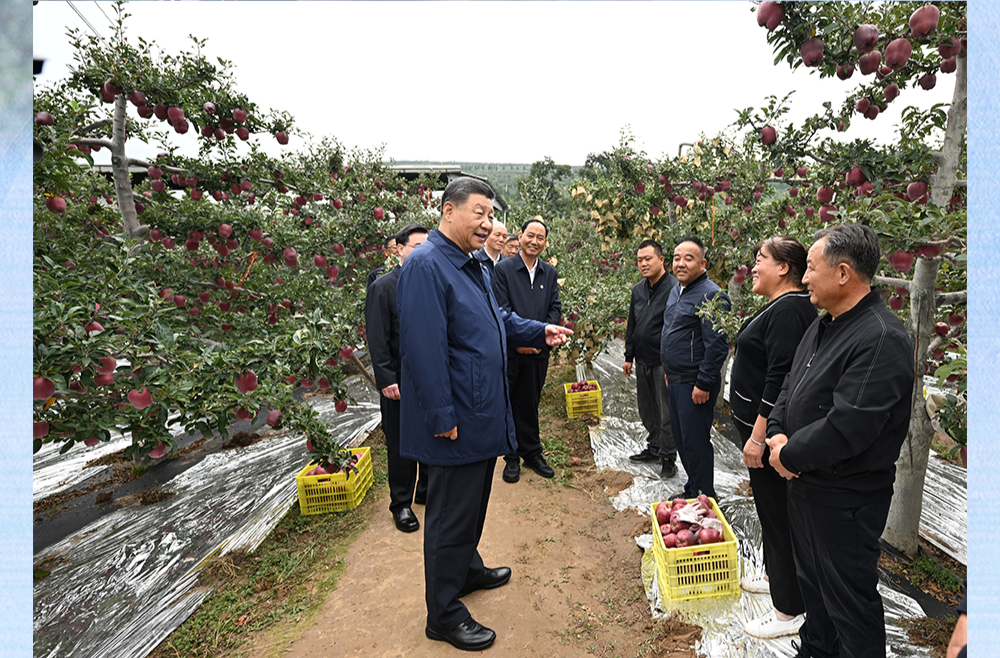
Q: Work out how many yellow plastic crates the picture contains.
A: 3